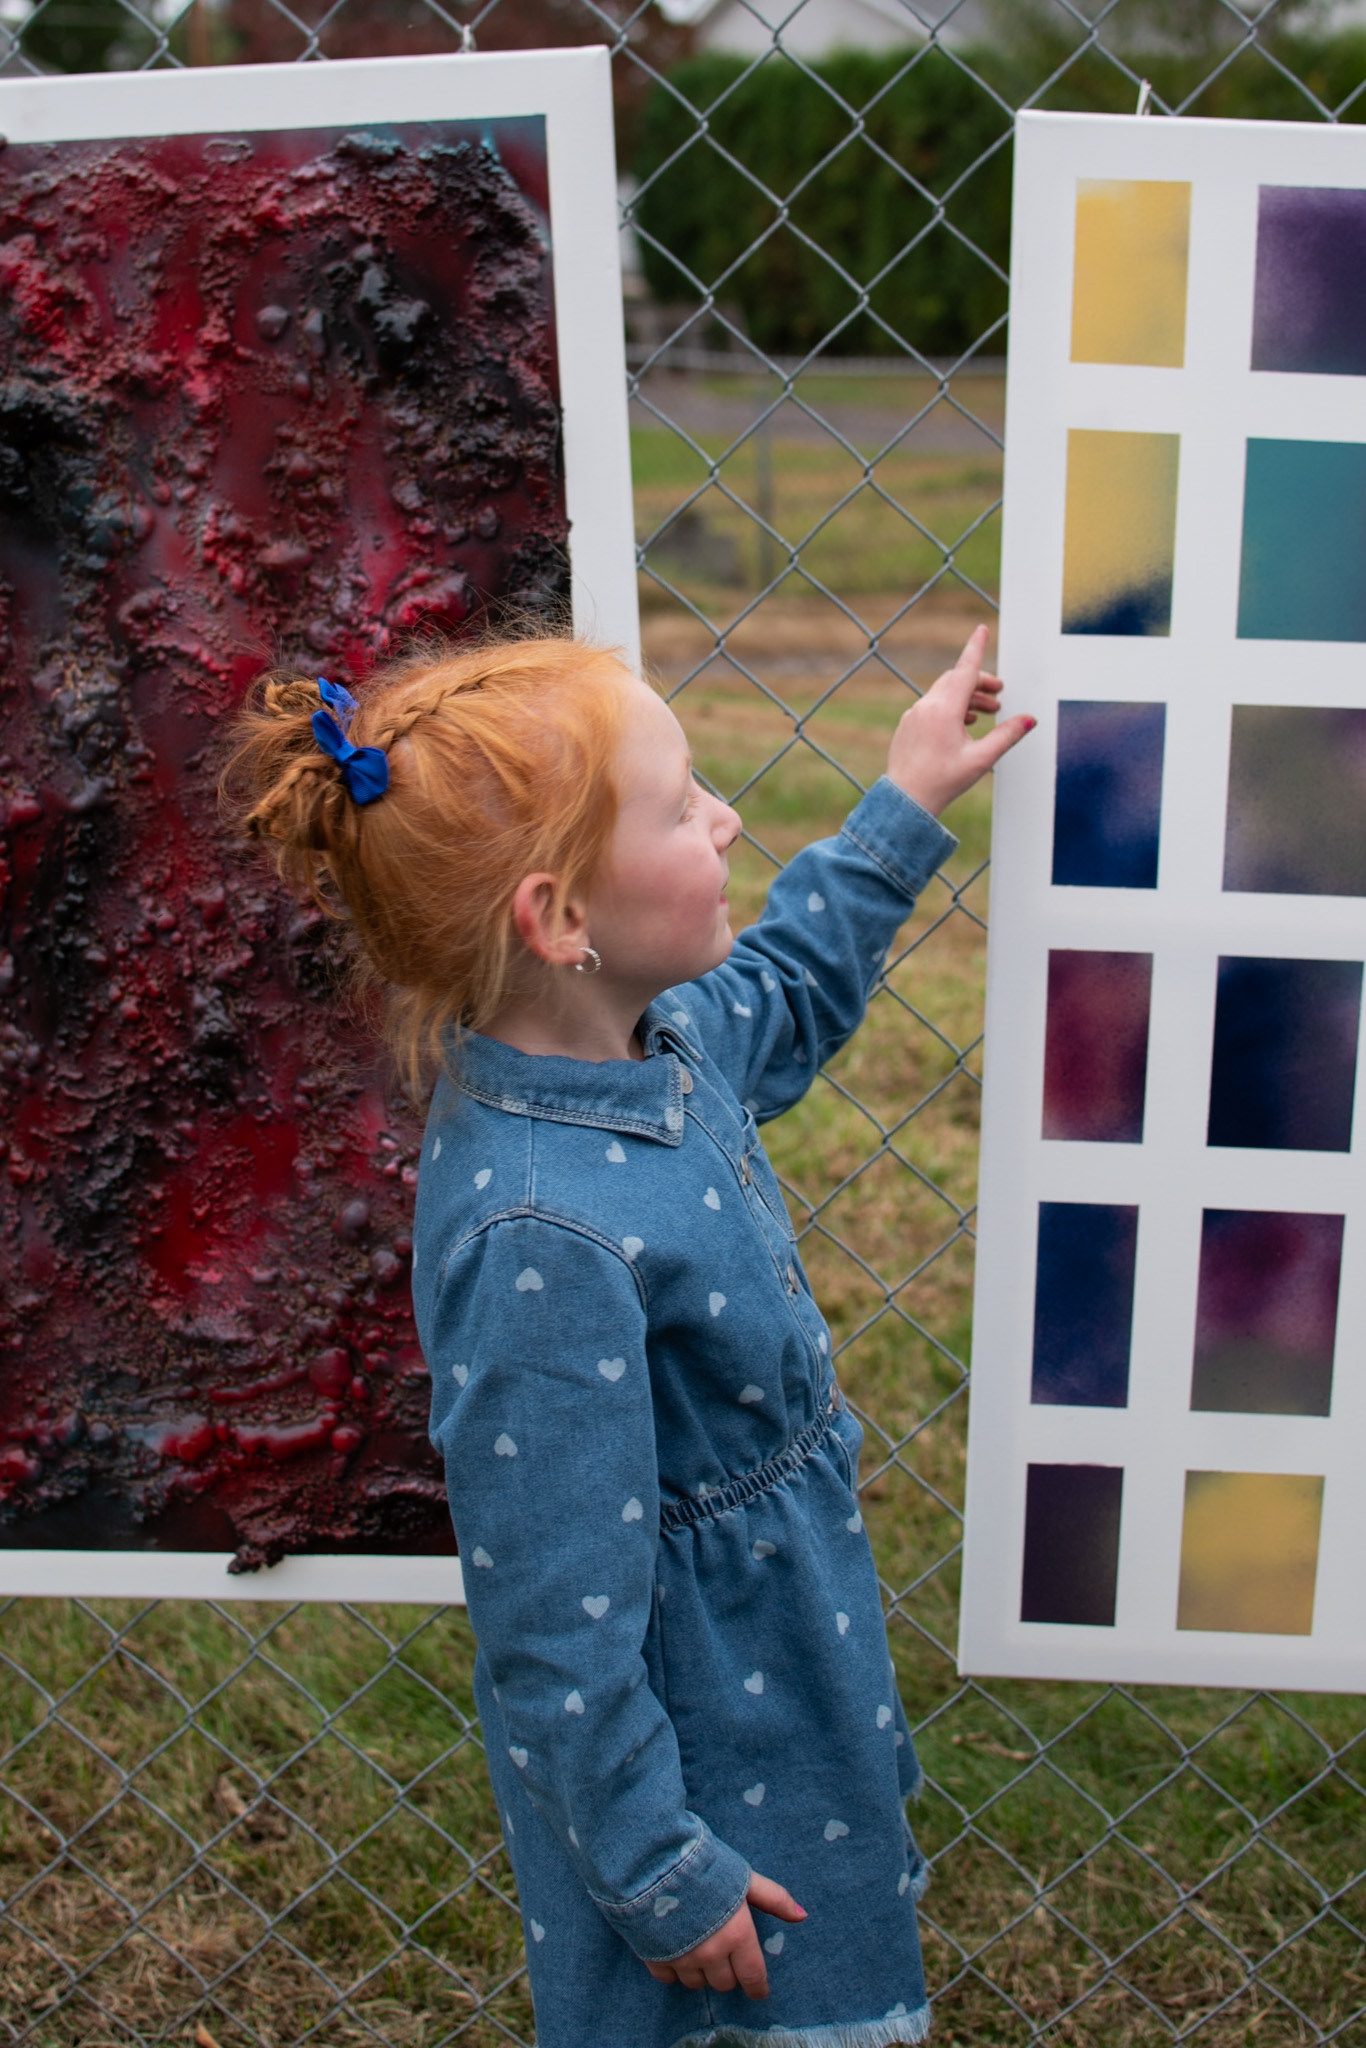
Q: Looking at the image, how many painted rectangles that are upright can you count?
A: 12